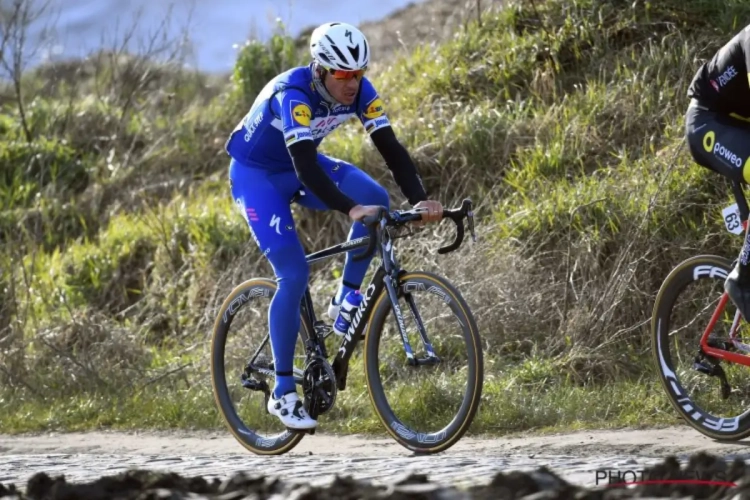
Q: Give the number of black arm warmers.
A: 2